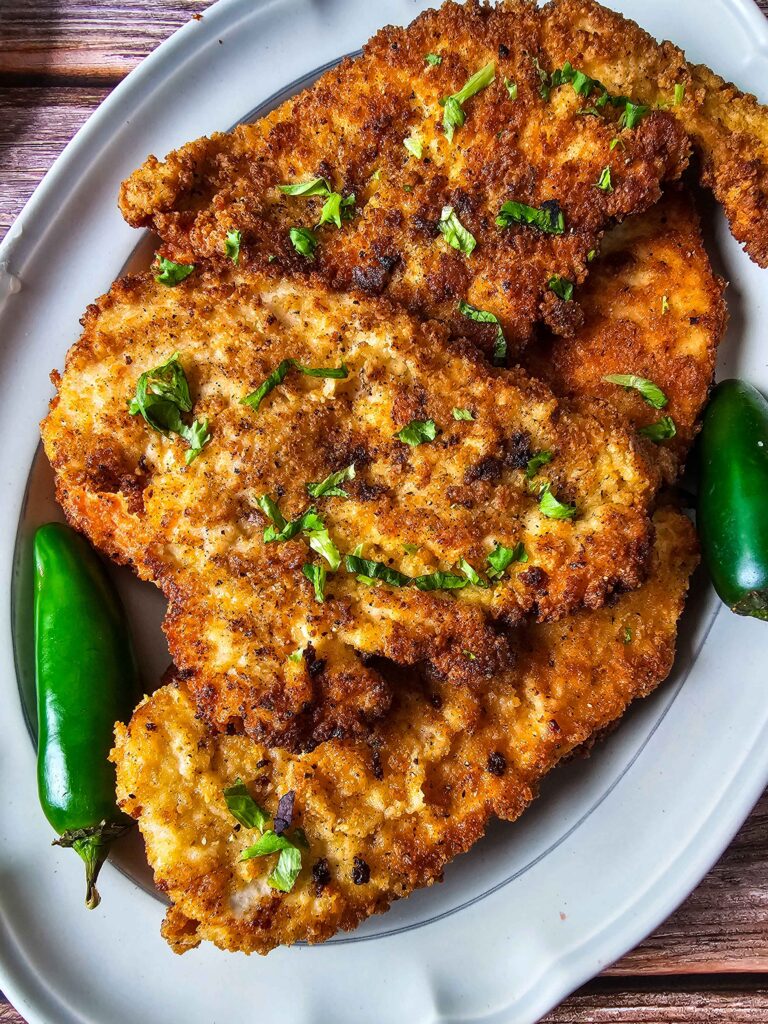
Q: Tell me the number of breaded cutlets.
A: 4